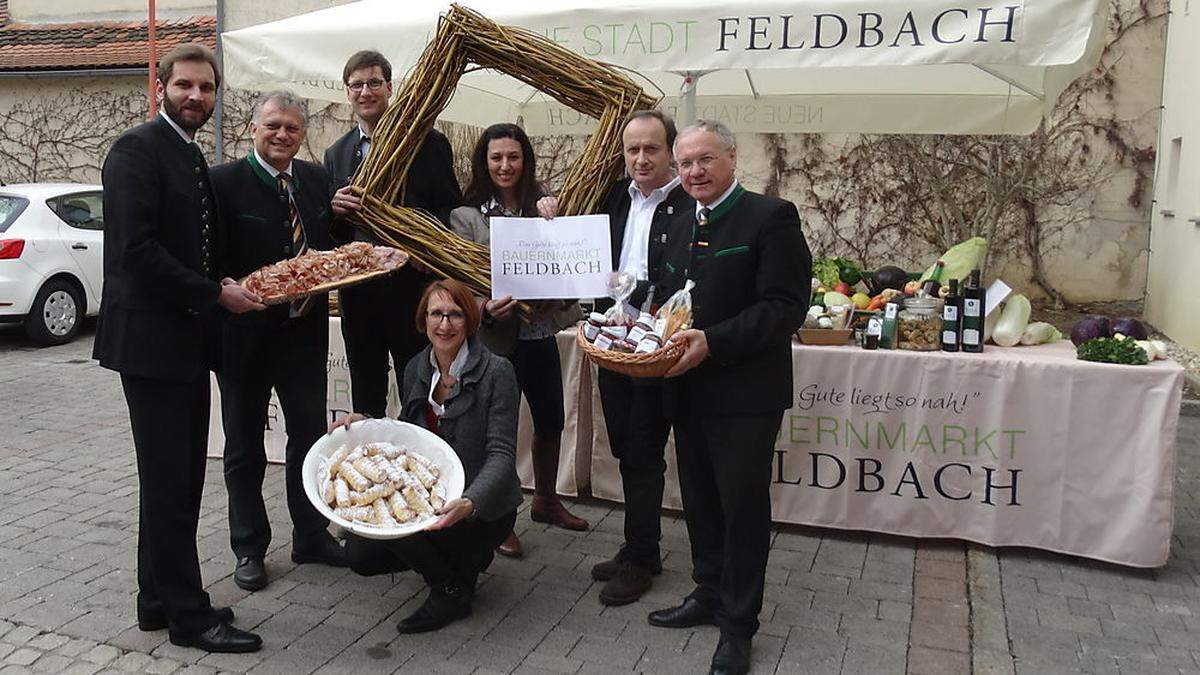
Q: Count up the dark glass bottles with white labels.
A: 2